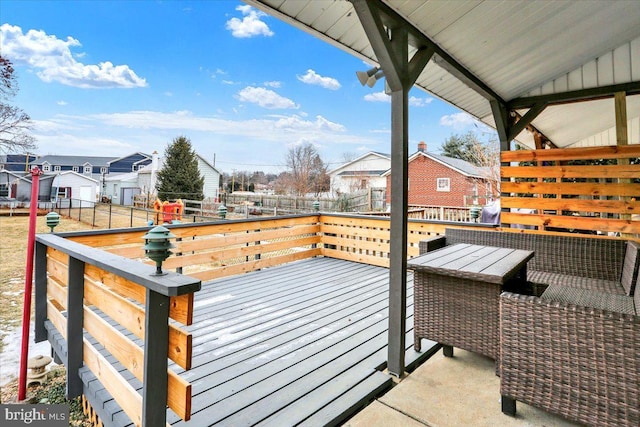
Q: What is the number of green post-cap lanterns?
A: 5